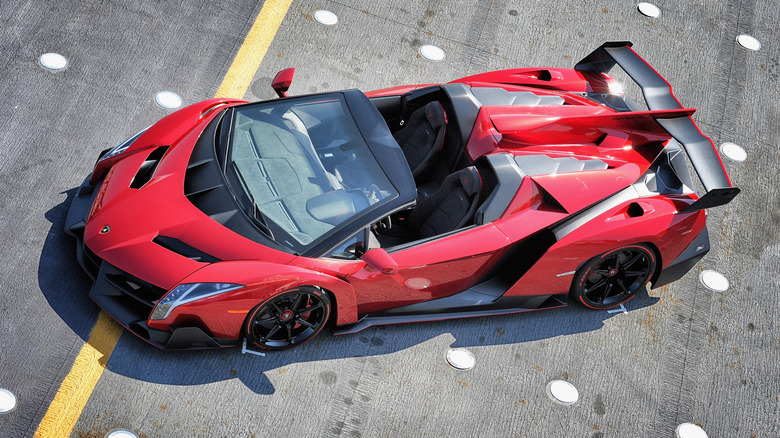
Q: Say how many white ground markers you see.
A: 13